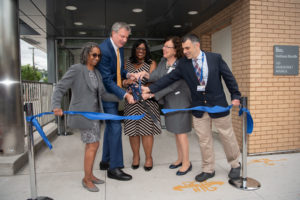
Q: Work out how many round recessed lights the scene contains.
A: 7